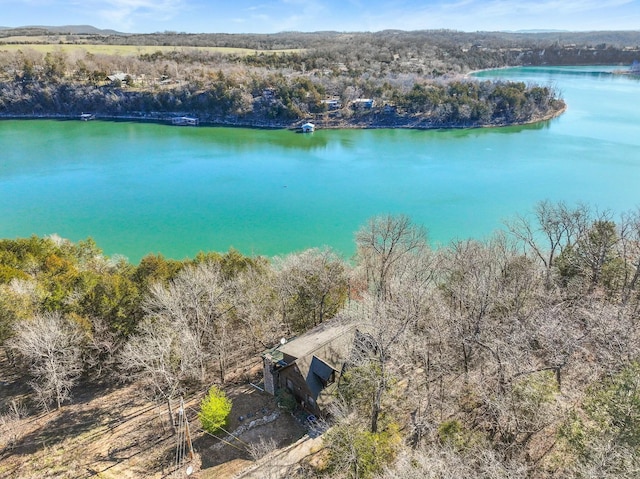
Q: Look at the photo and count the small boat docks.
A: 3